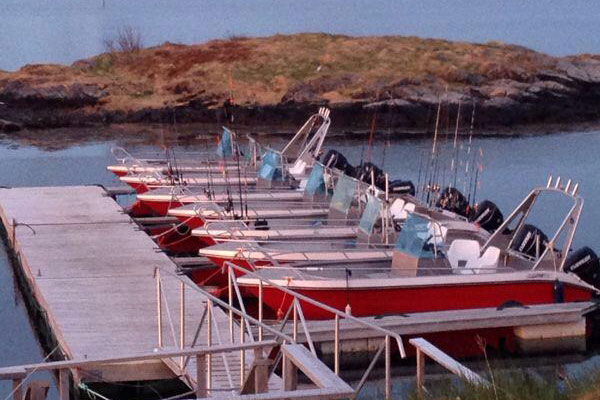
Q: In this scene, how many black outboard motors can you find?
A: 7